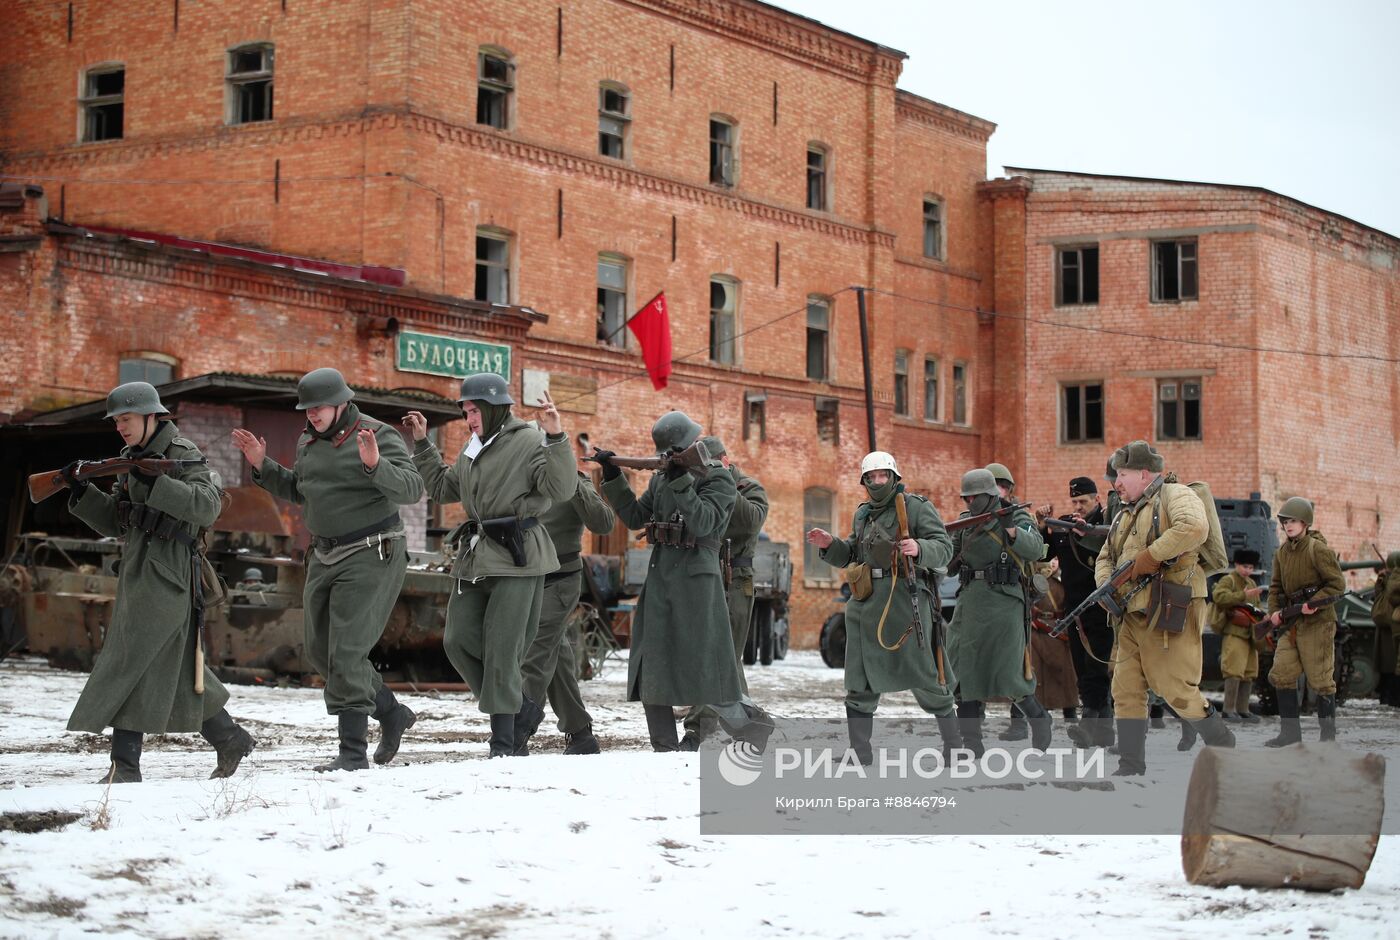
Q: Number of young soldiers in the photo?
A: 2